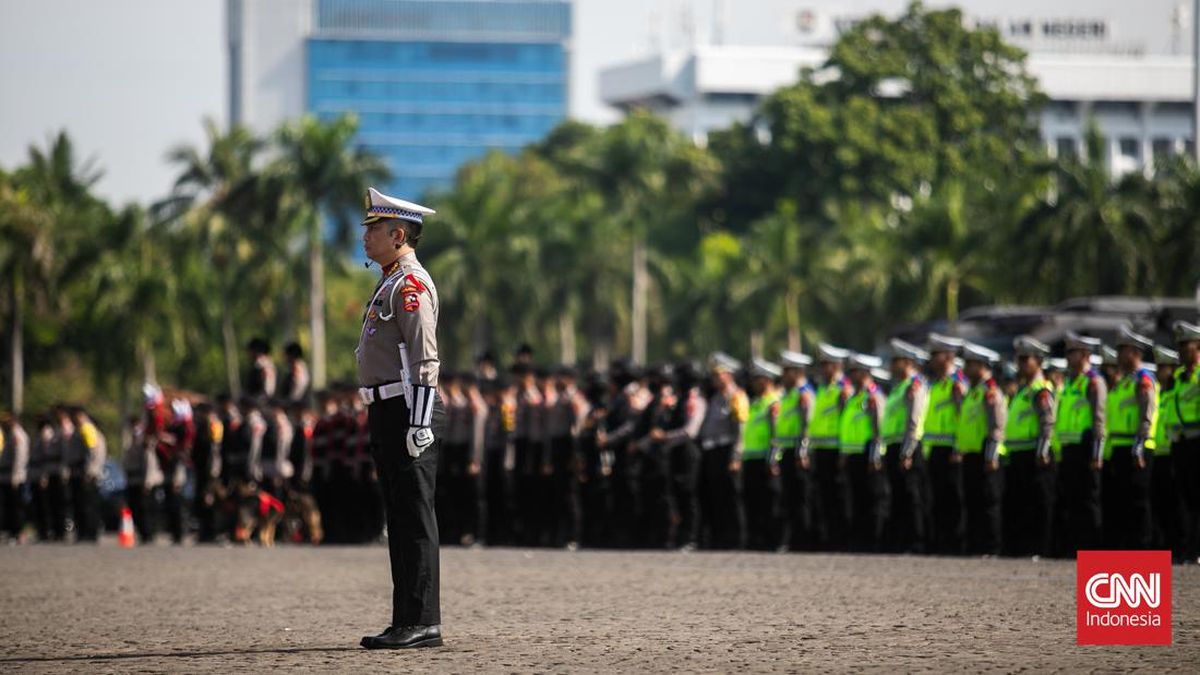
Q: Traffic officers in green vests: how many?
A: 12